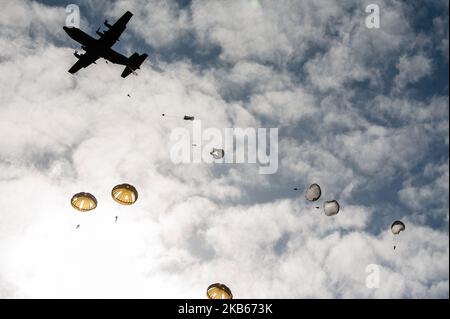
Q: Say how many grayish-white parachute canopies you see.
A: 4